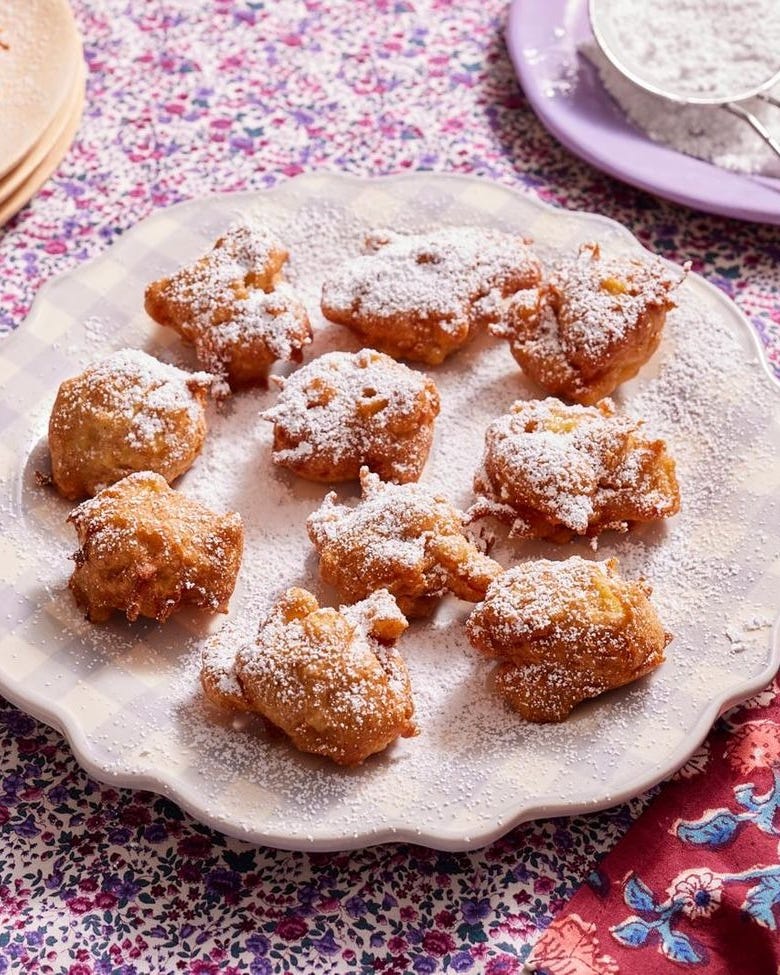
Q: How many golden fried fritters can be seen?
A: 10